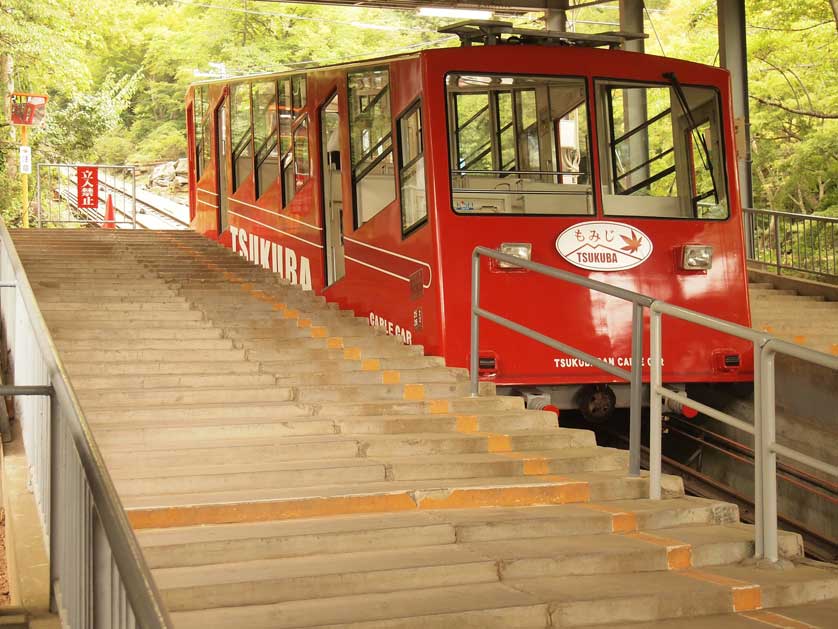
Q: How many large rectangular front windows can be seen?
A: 2